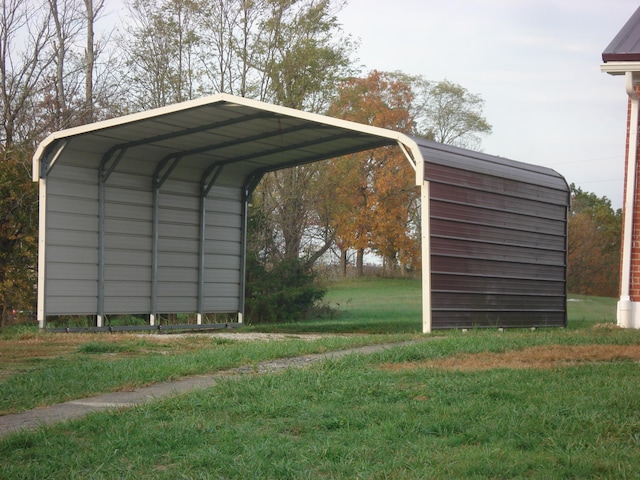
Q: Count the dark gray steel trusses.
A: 4